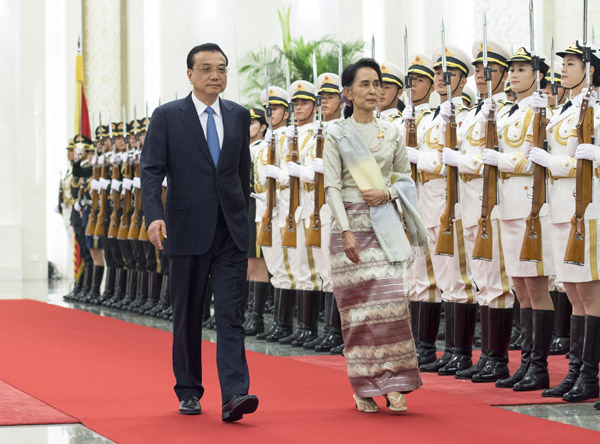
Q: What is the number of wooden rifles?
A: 15